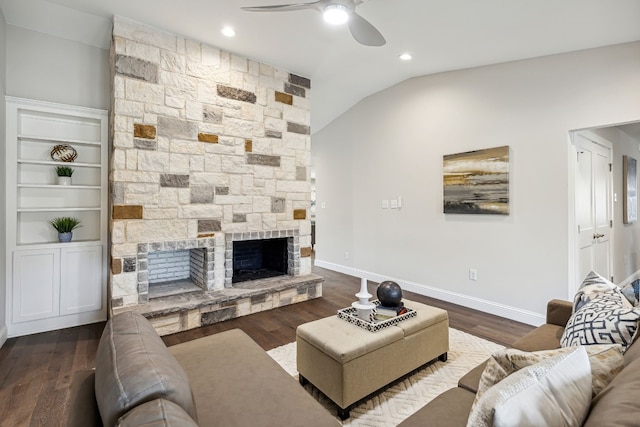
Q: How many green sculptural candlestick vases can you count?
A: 0